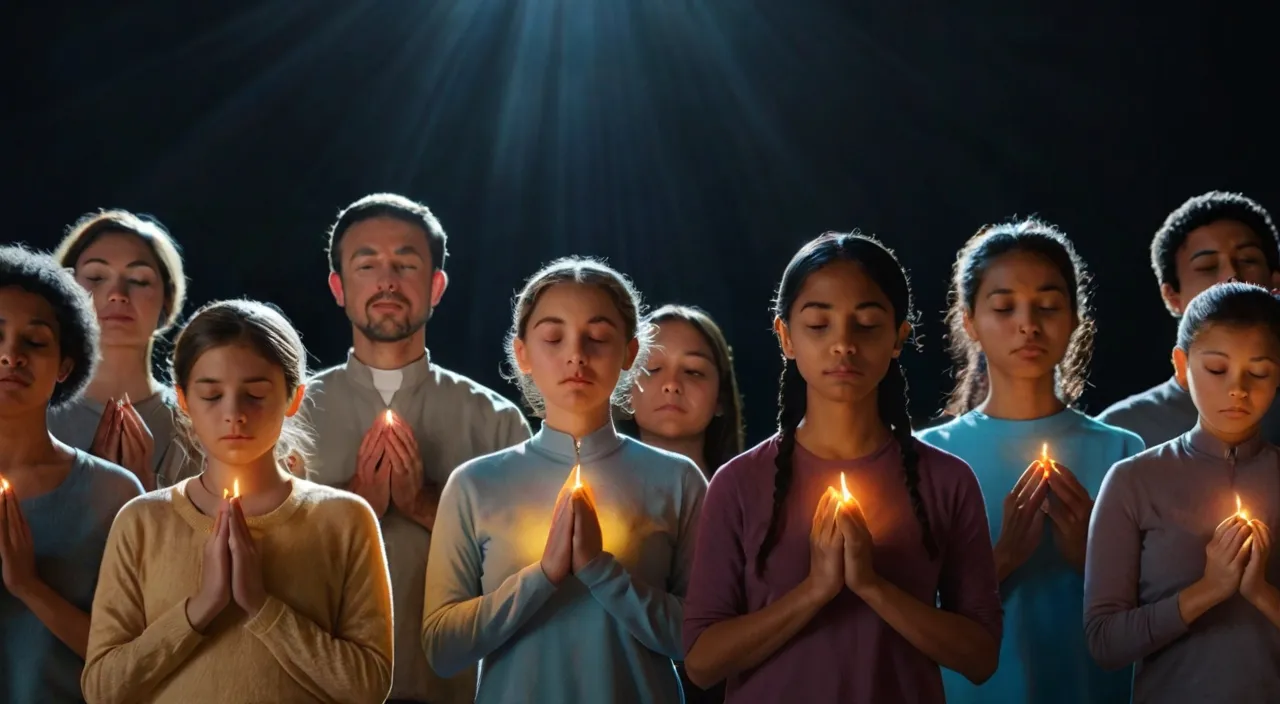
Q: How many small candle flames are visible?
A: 7